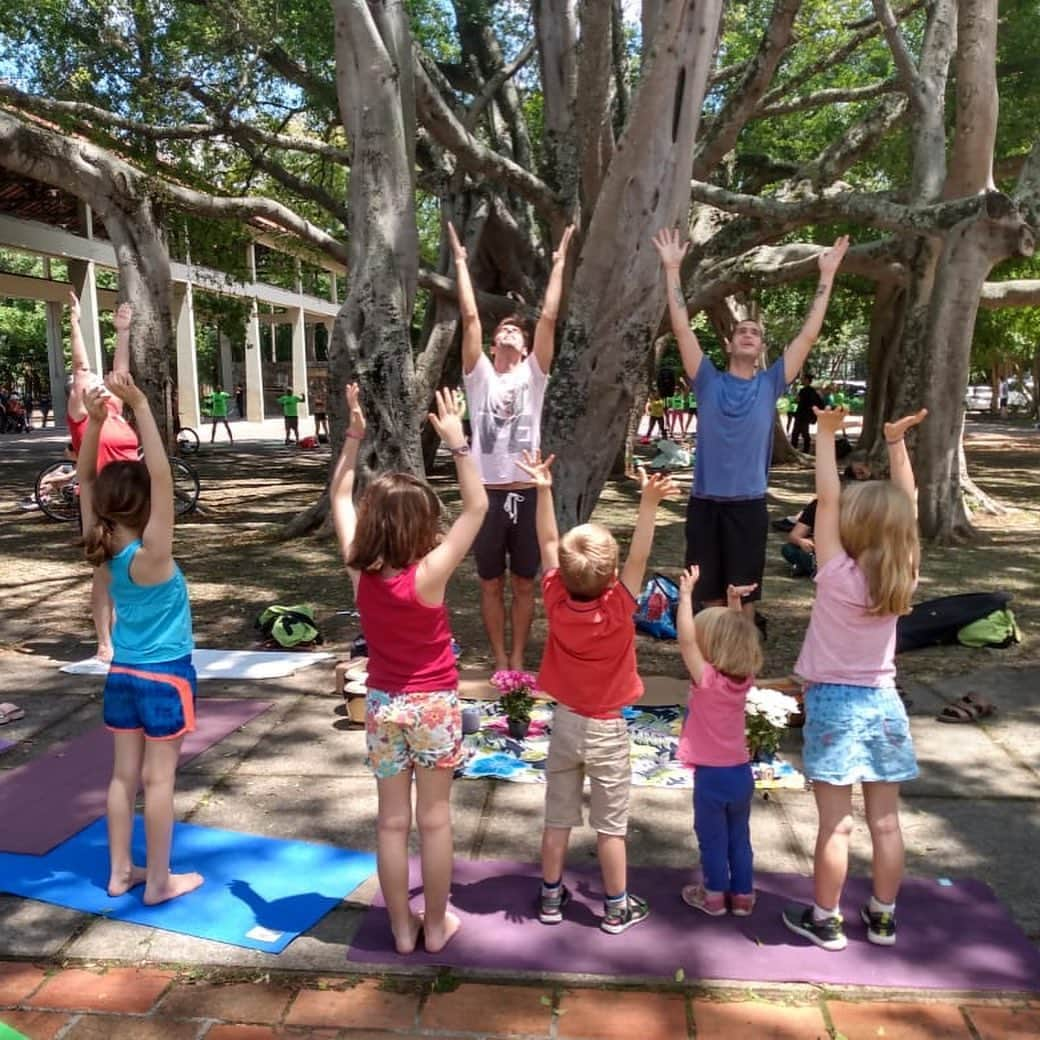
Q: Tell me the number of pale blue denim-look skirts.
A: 1